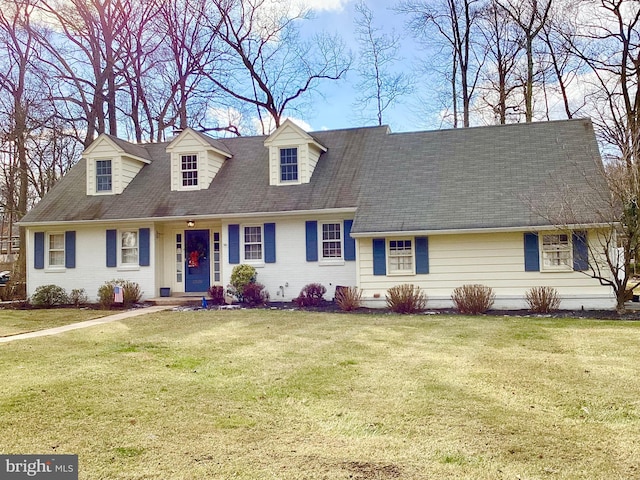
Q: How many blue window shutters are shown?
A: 12